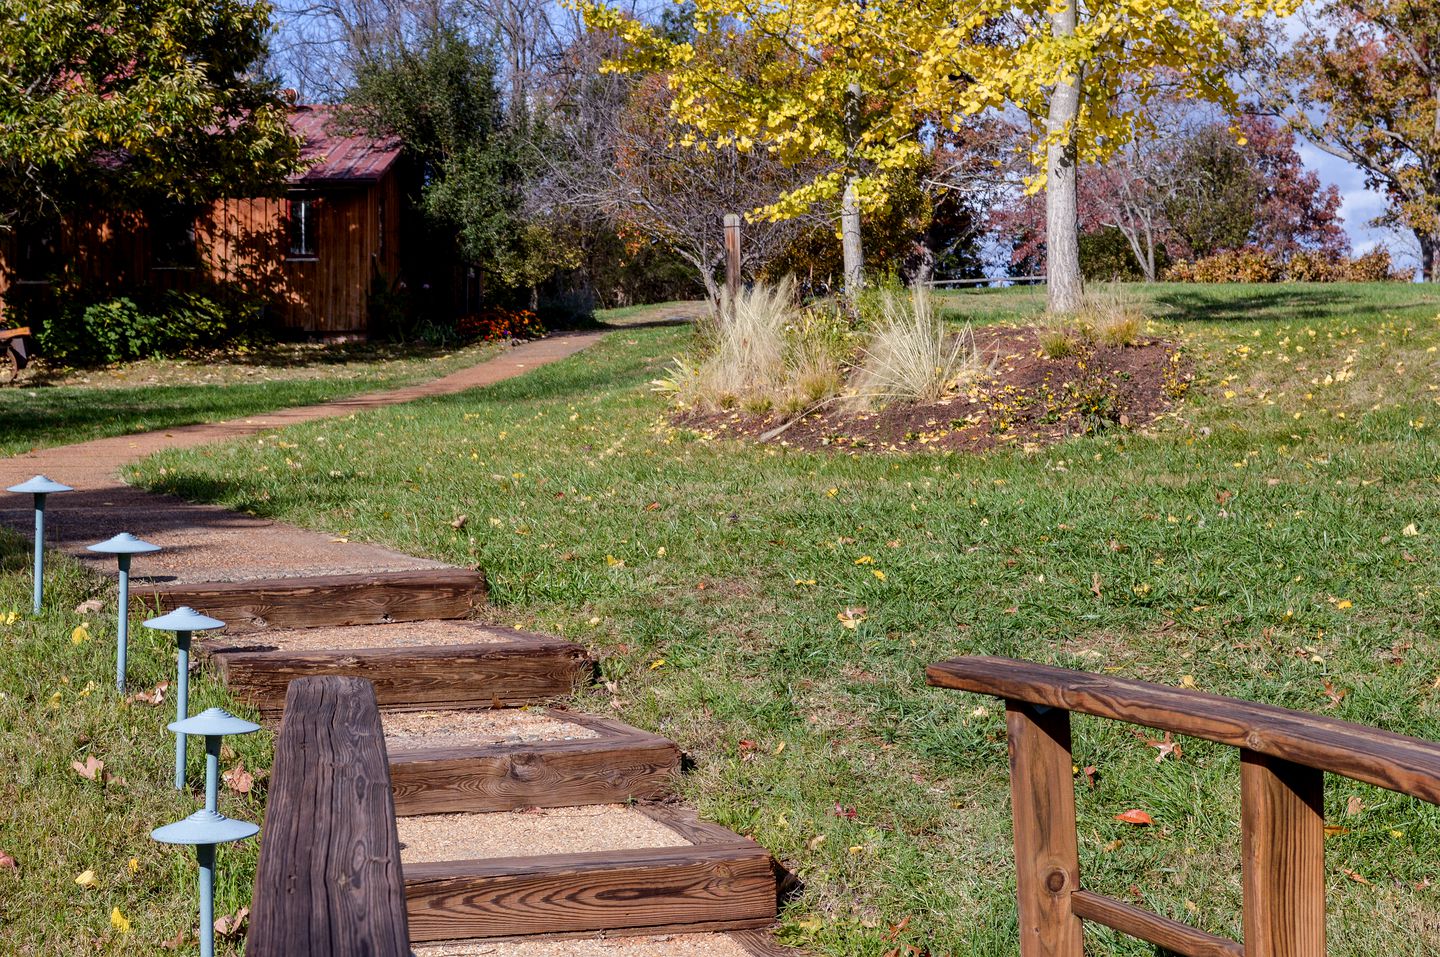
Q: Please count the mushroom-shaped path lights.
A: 5